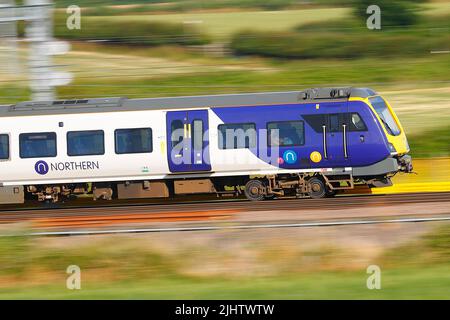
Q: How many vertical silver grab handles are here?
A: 2